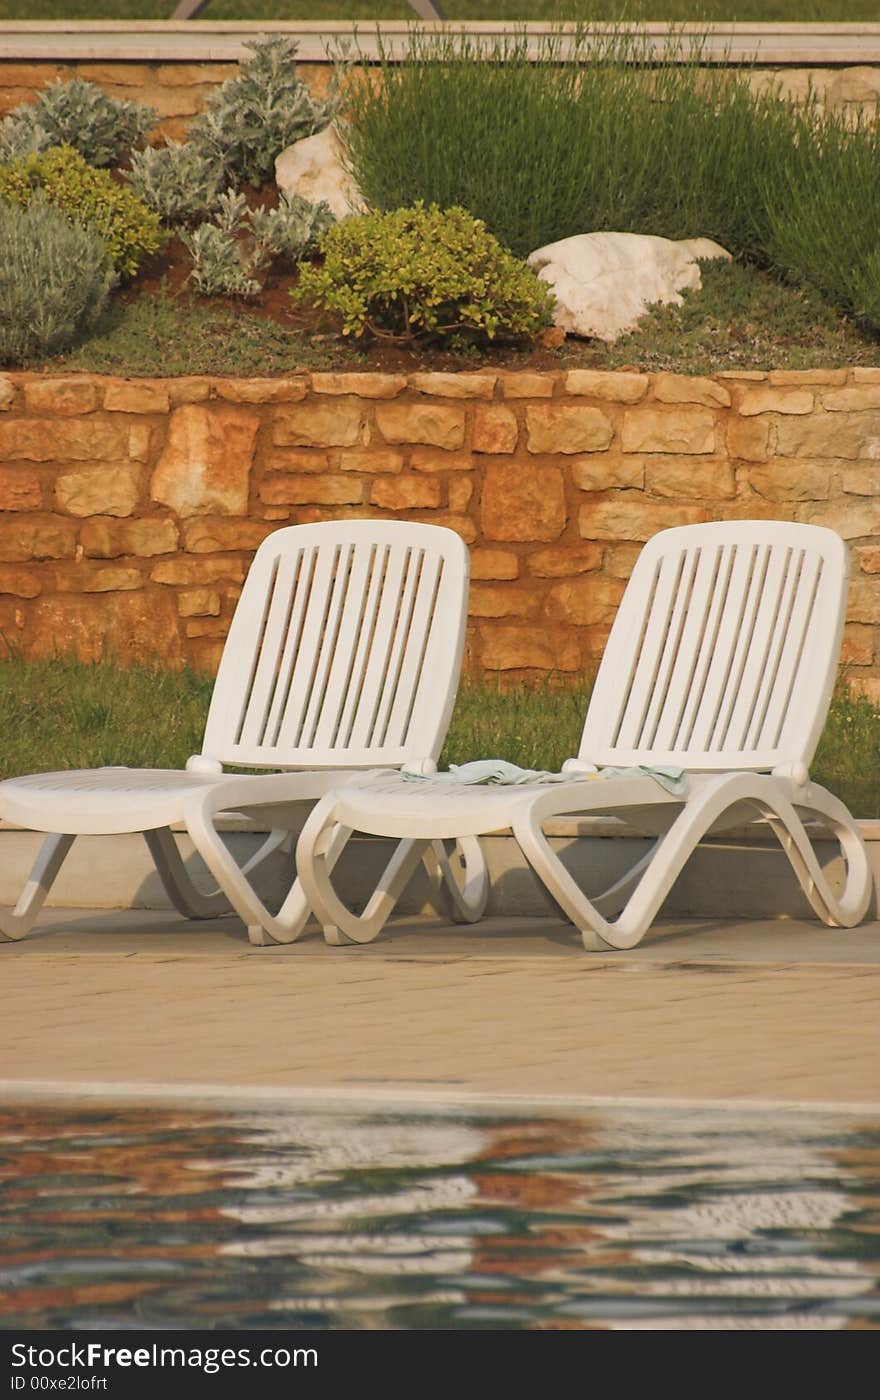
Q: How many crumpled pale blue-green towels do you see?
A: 1